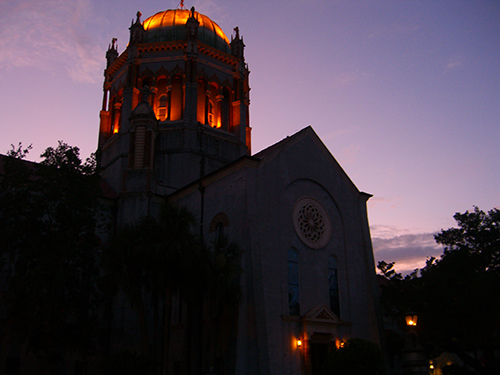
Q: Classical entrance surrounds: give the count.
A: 1